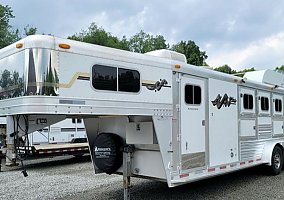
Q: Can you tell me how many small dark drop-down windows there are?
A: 3